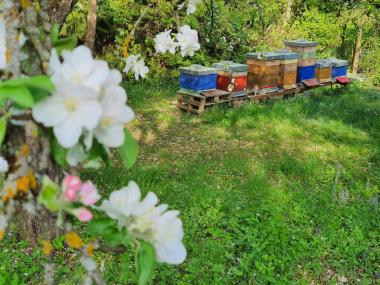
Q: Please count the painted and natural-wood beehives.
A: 7